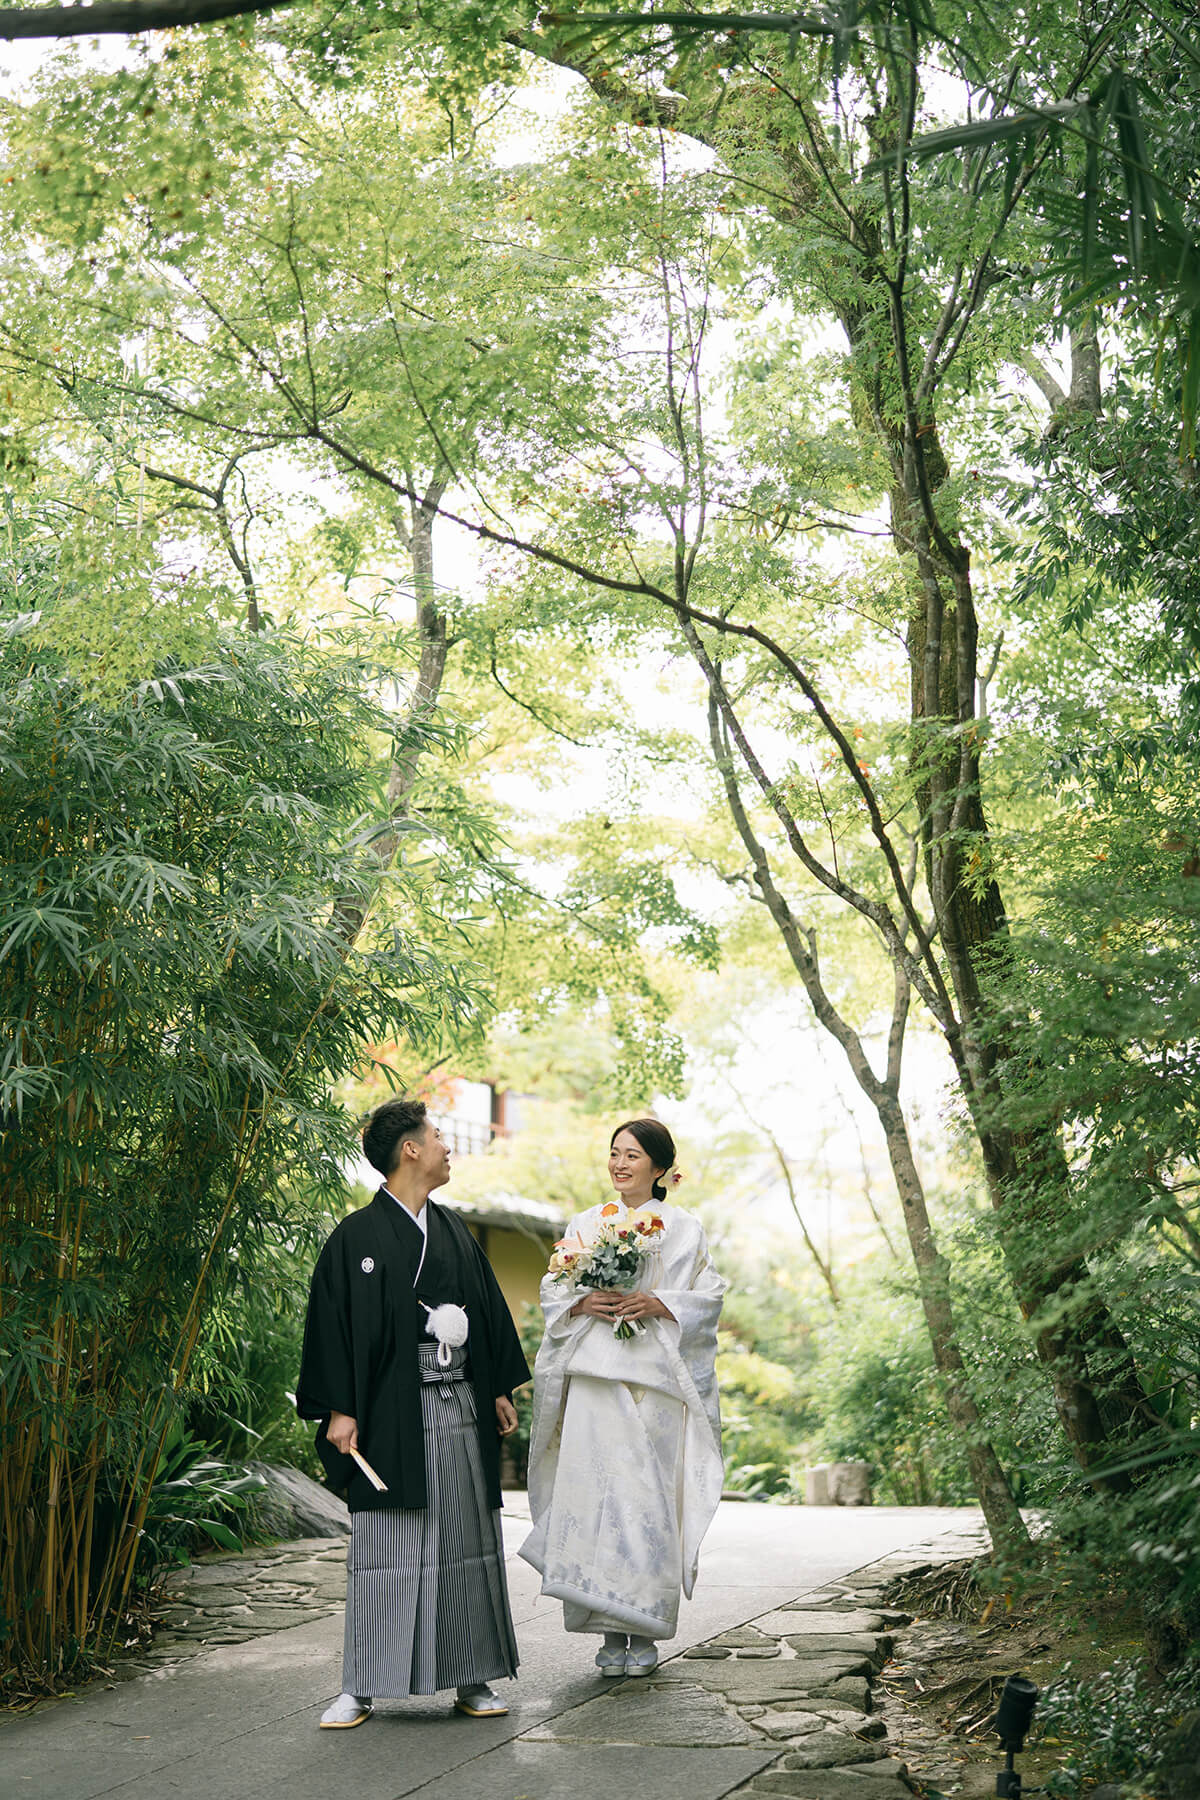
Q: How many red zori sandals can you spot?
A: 0